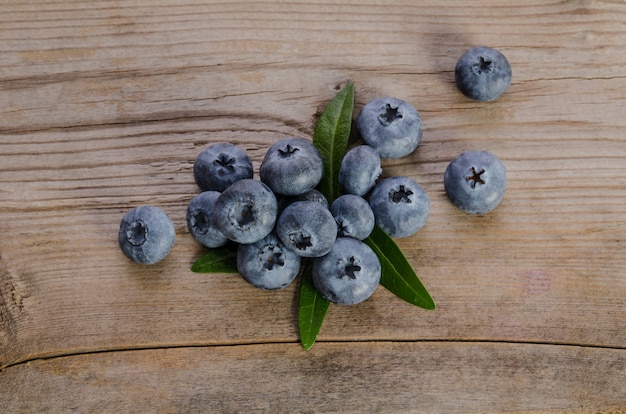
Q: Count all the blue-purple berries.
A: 15